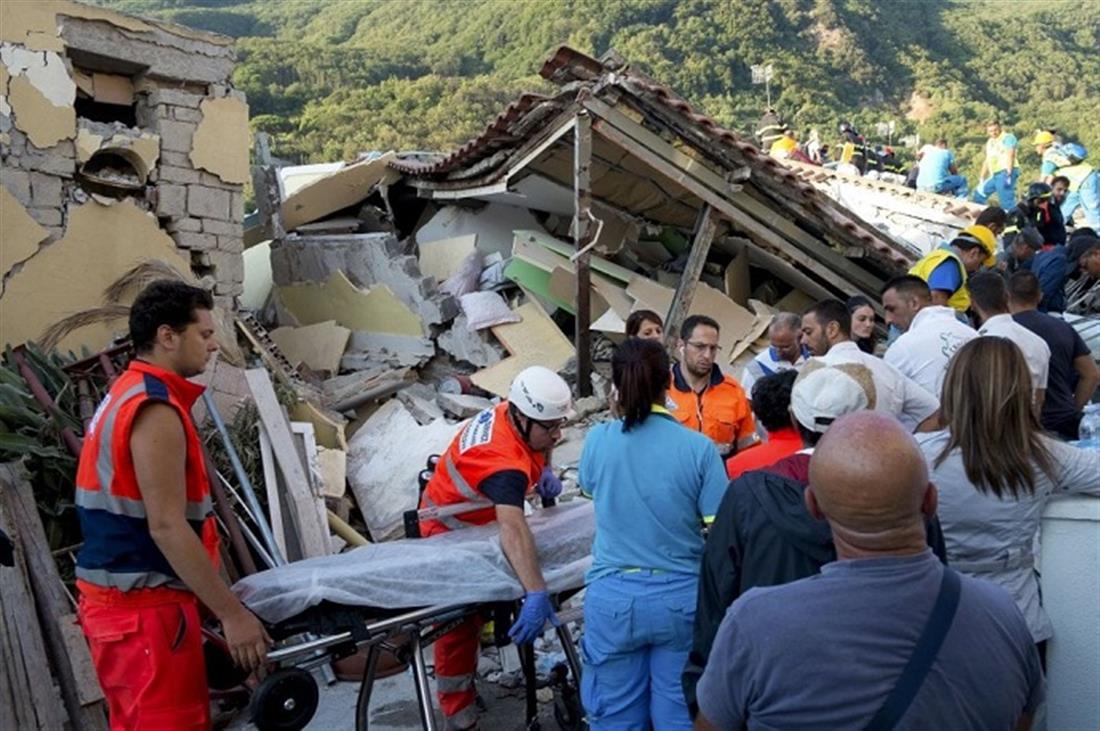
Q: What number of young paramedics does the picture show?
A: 2